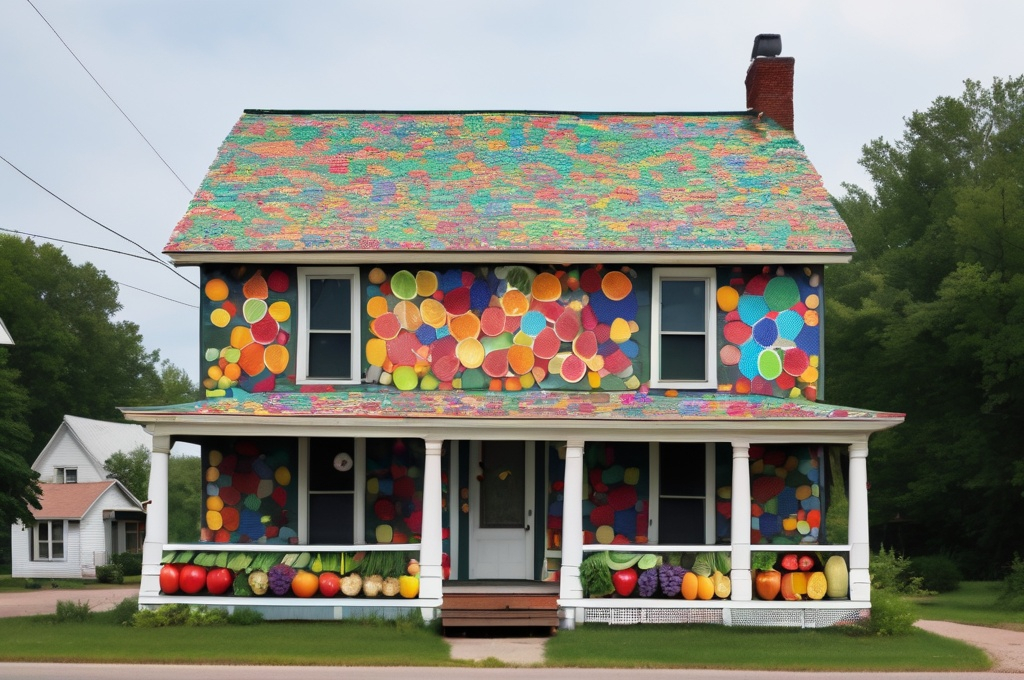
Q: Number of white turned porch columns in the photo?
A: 5